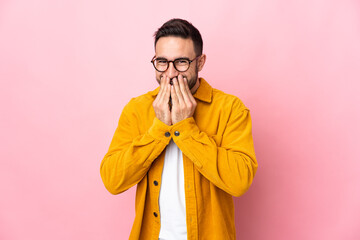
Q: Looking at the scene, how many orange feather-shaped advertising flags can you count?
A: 0